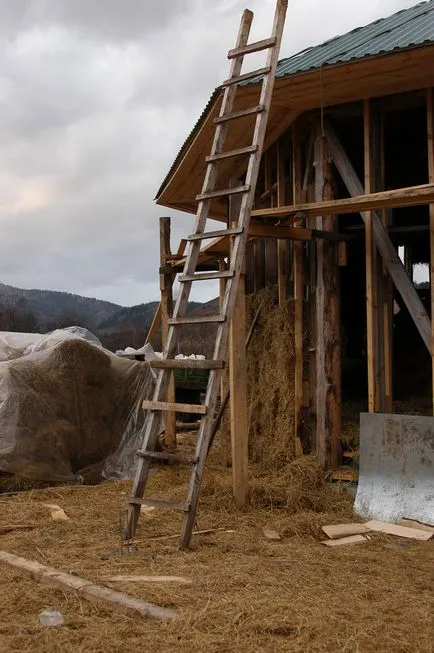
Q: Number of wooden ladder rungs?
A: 12